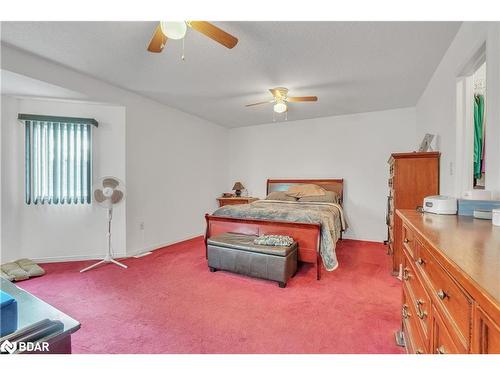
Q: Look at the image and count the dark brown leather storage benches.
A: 1